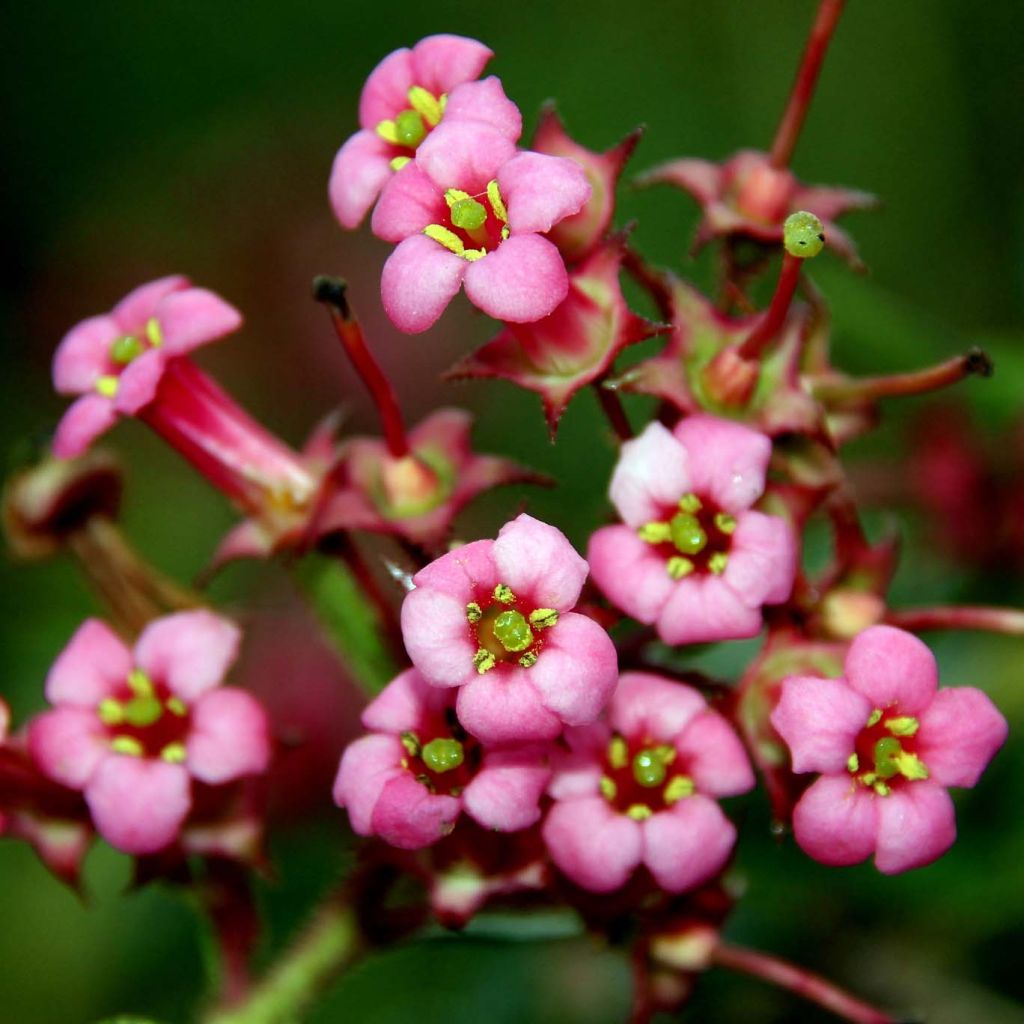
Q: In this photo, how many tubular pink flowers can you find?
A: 9